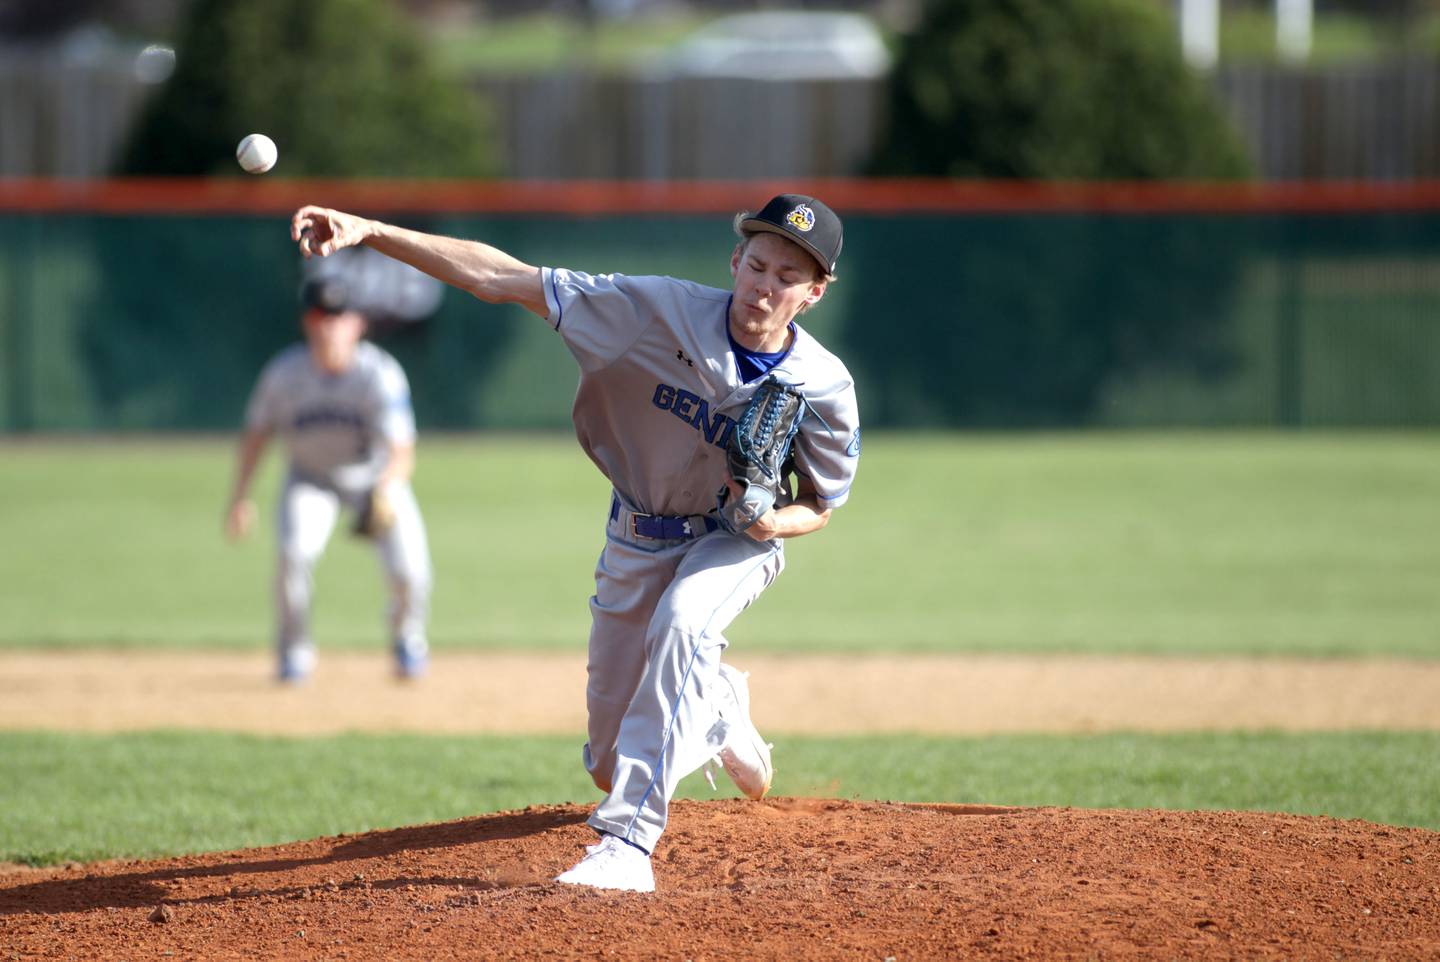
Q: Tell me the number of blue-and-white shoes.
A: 2